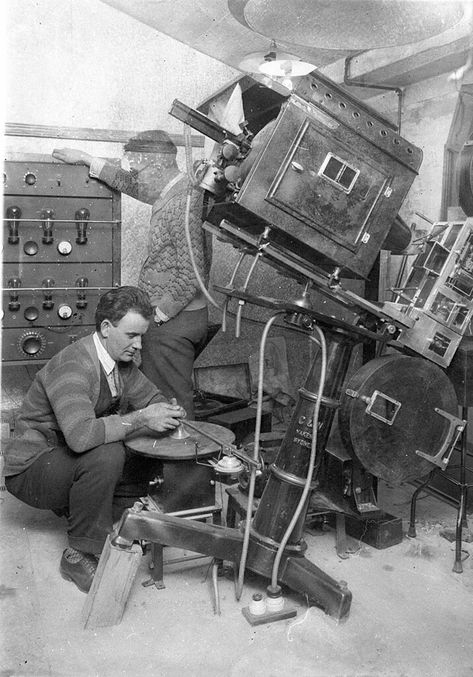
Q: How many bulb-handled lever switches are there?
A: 6